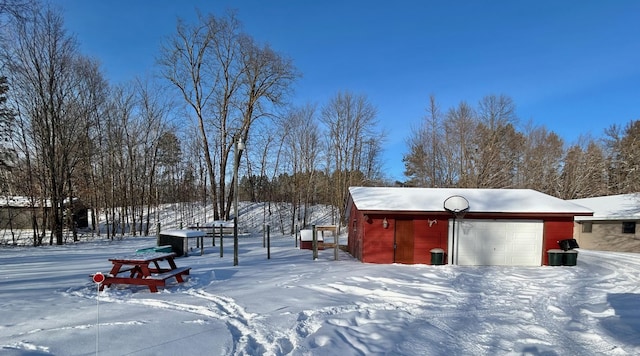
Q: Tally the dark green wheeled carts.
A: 3